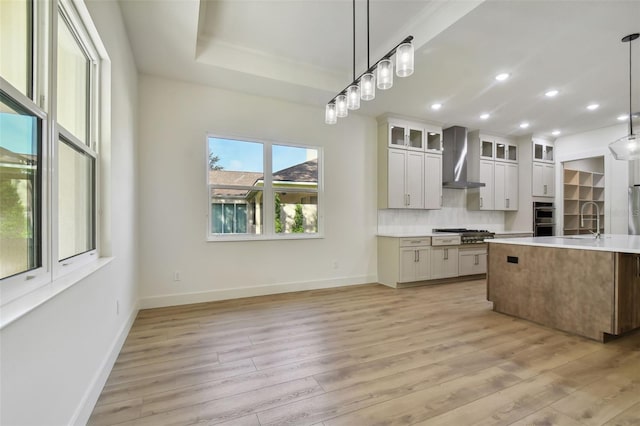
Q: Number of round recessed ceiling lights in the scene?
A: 8